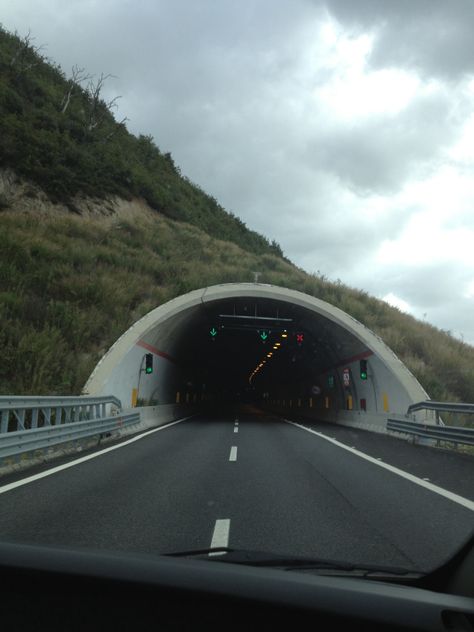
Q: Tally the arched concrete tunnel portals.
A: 1